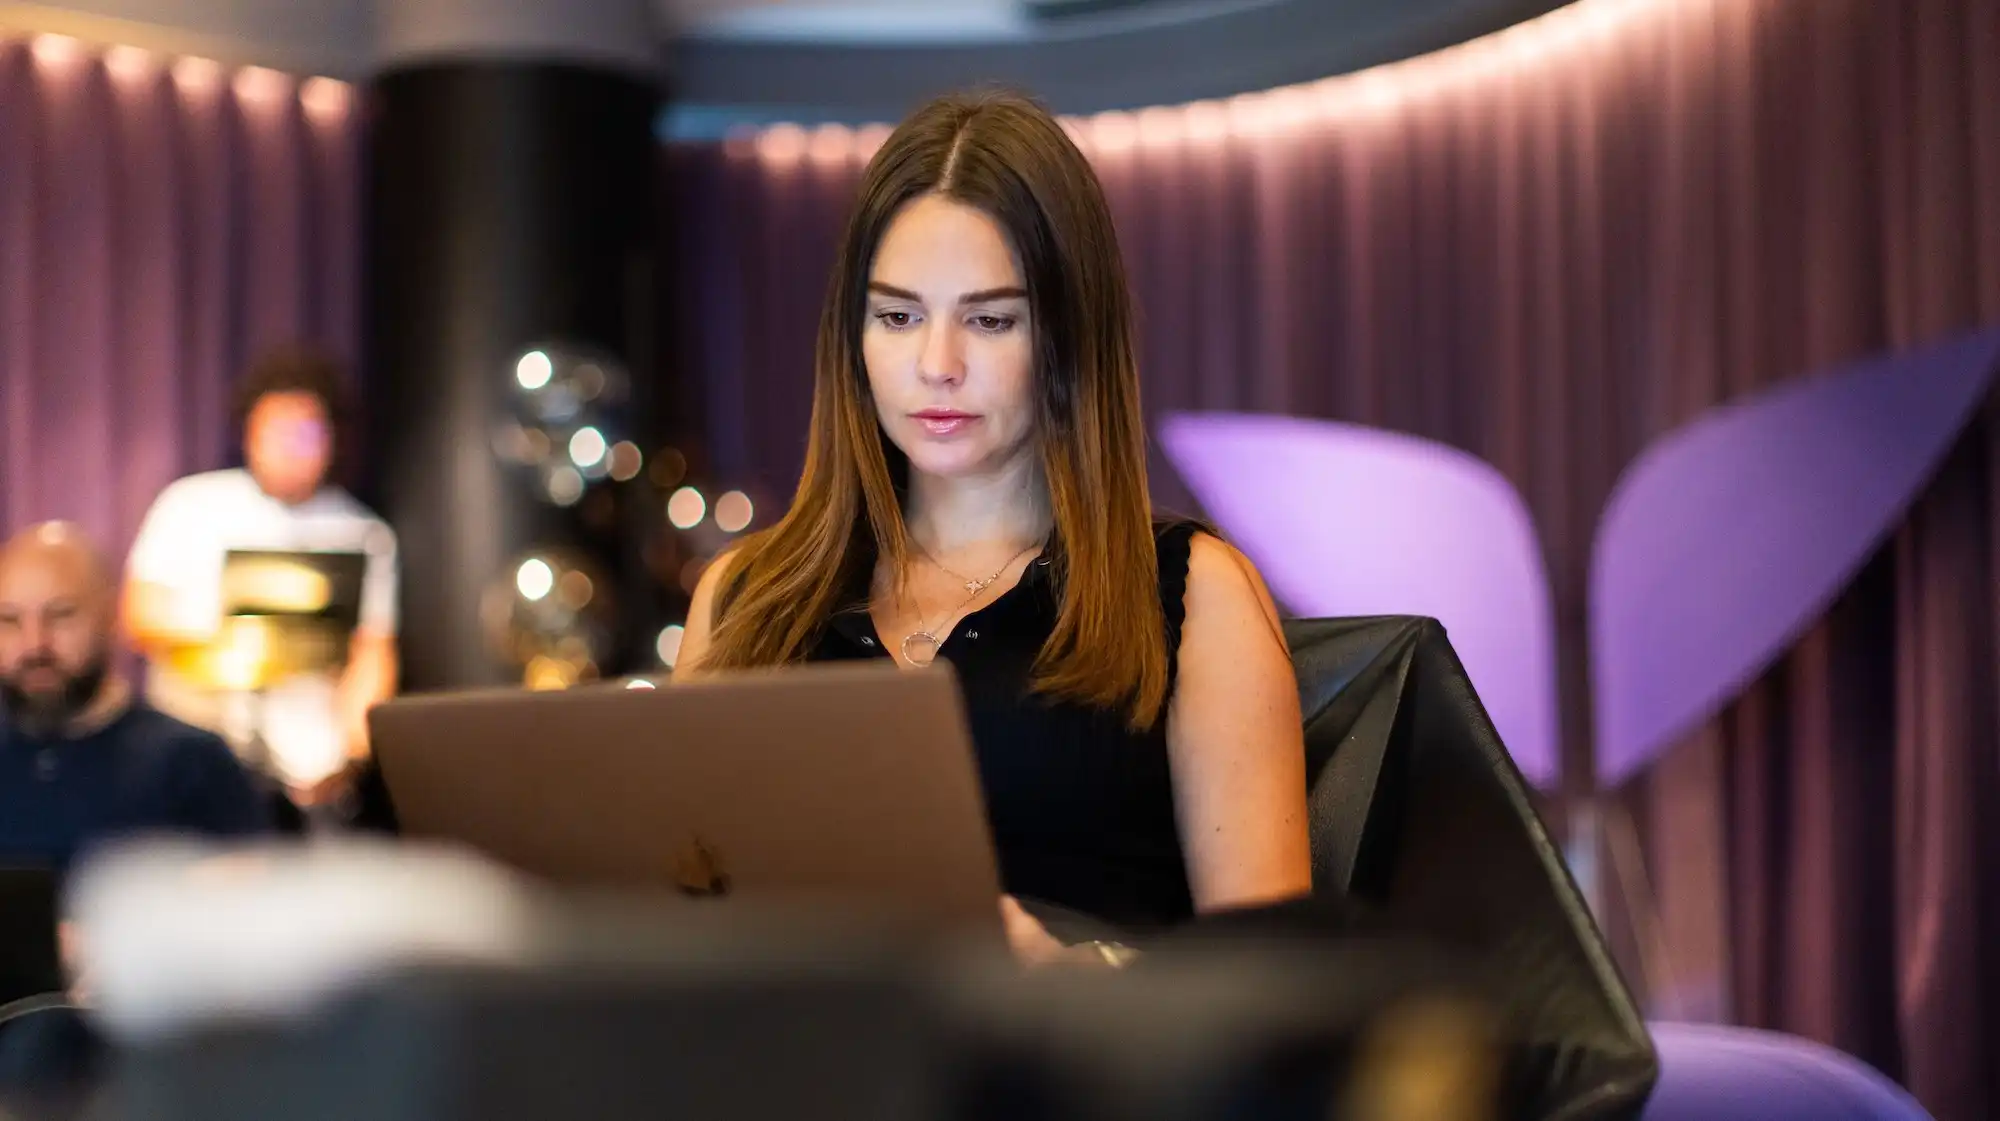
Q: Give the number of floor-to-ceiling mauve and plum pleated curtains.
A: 2